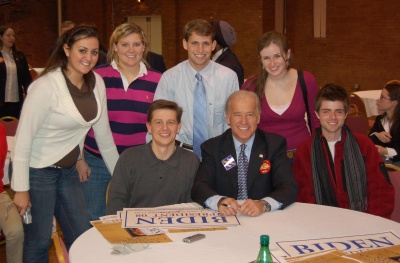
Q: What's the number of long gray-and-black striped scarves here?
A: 1